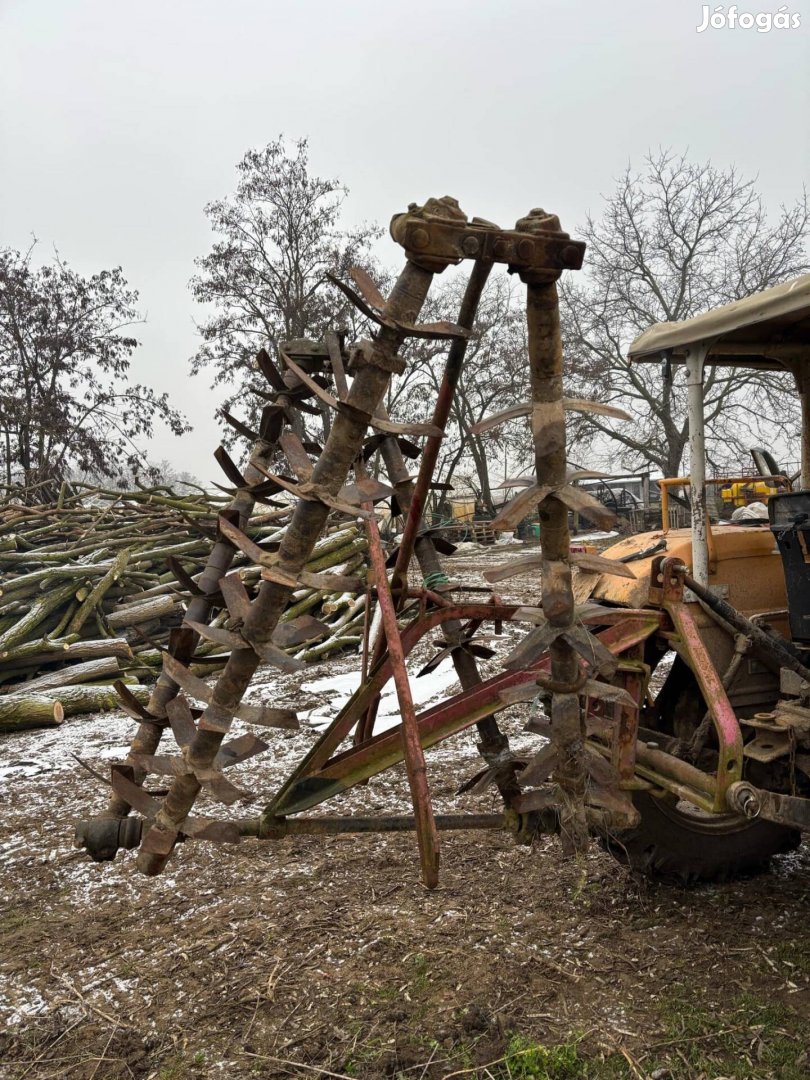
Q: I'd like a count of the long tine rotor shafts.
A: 4